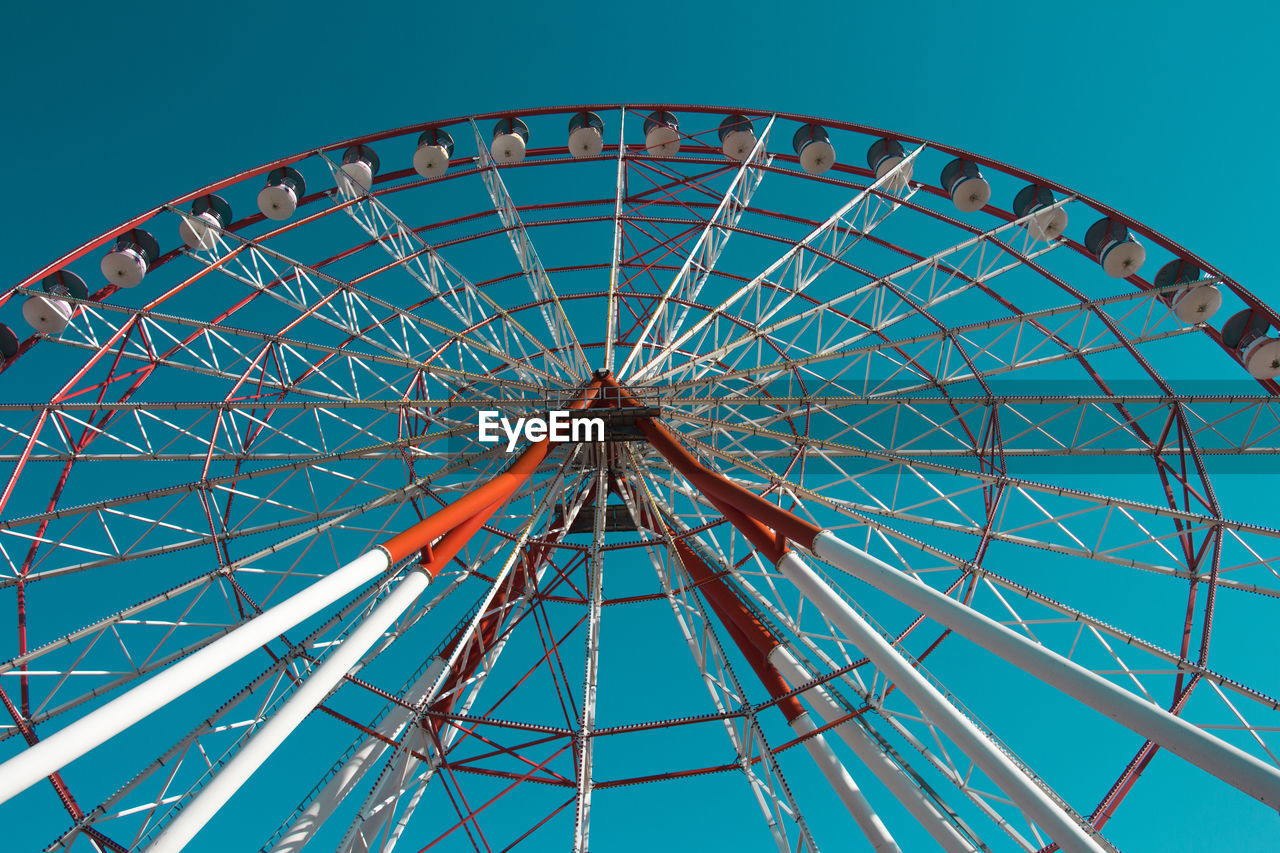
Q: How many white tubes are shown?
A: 8